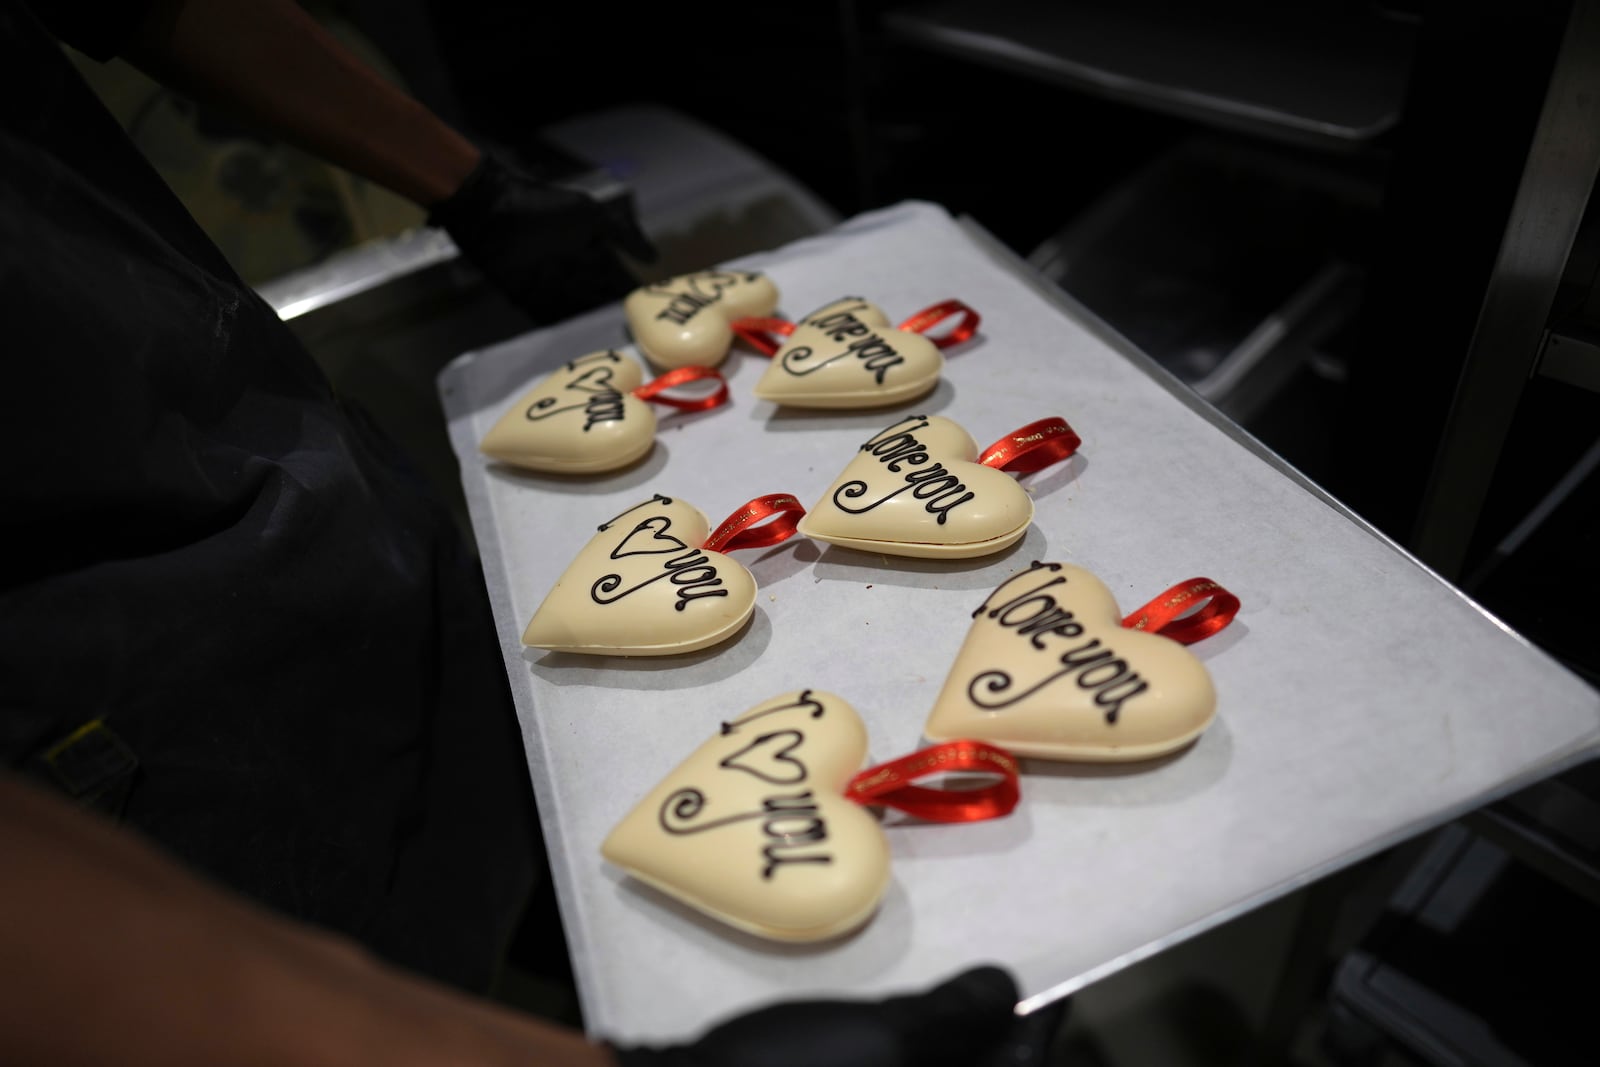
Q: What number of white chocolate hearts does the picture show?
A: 7